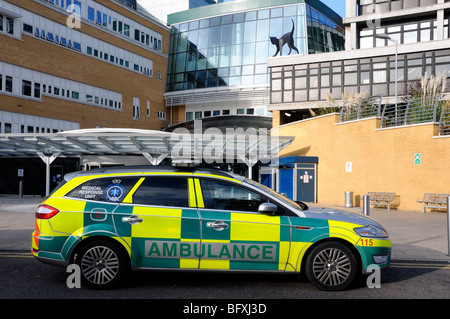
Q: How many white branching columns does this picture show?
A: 3